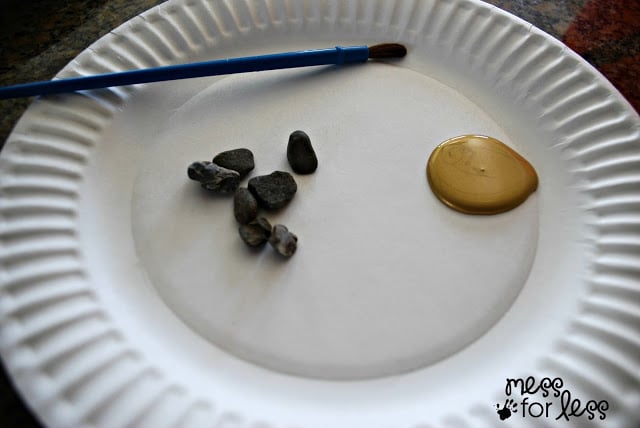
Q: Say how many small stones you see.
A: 7